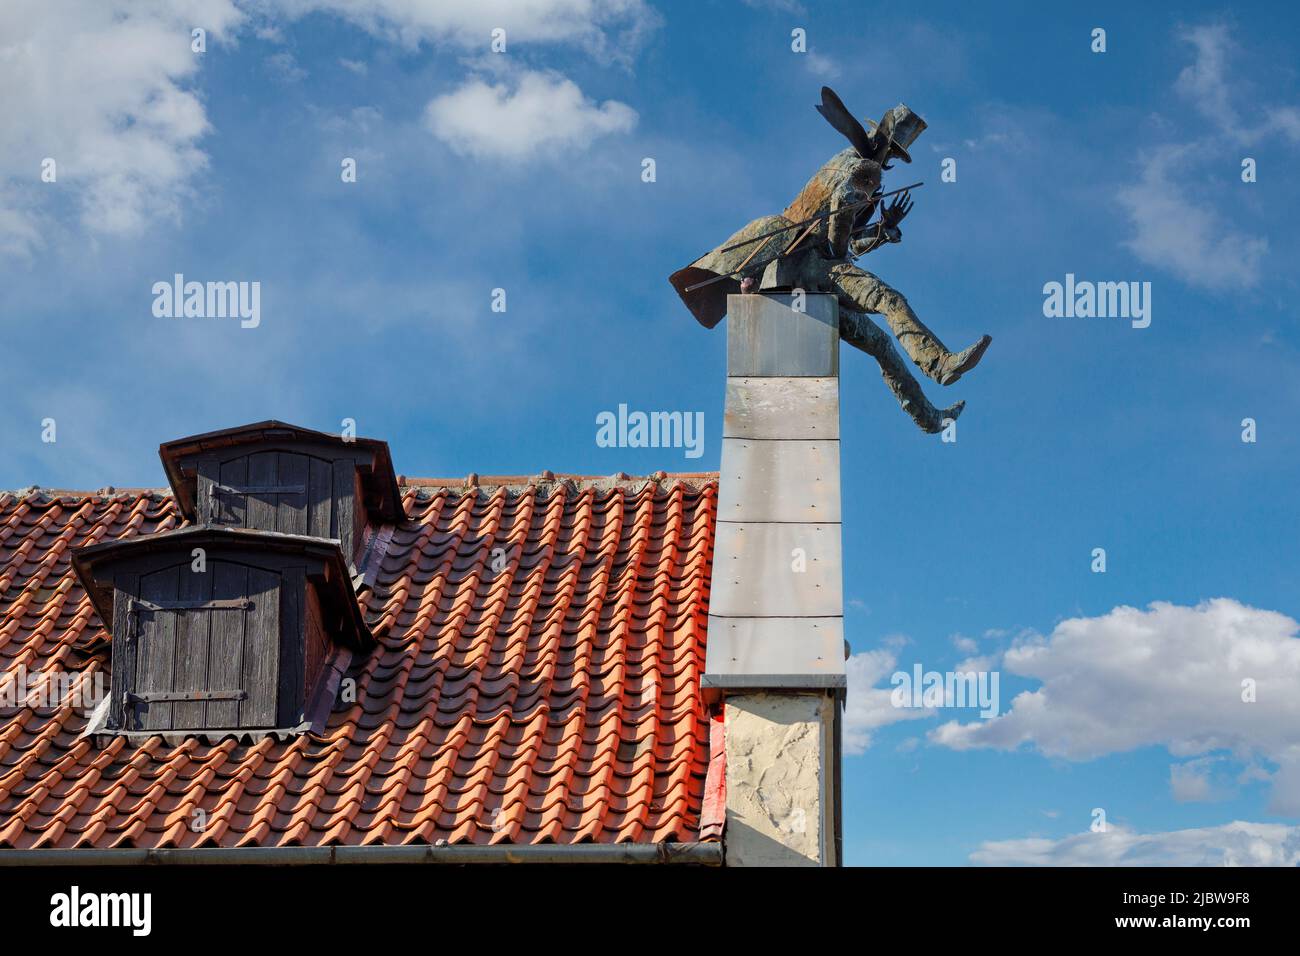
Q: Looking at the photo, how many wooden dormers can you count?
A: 2